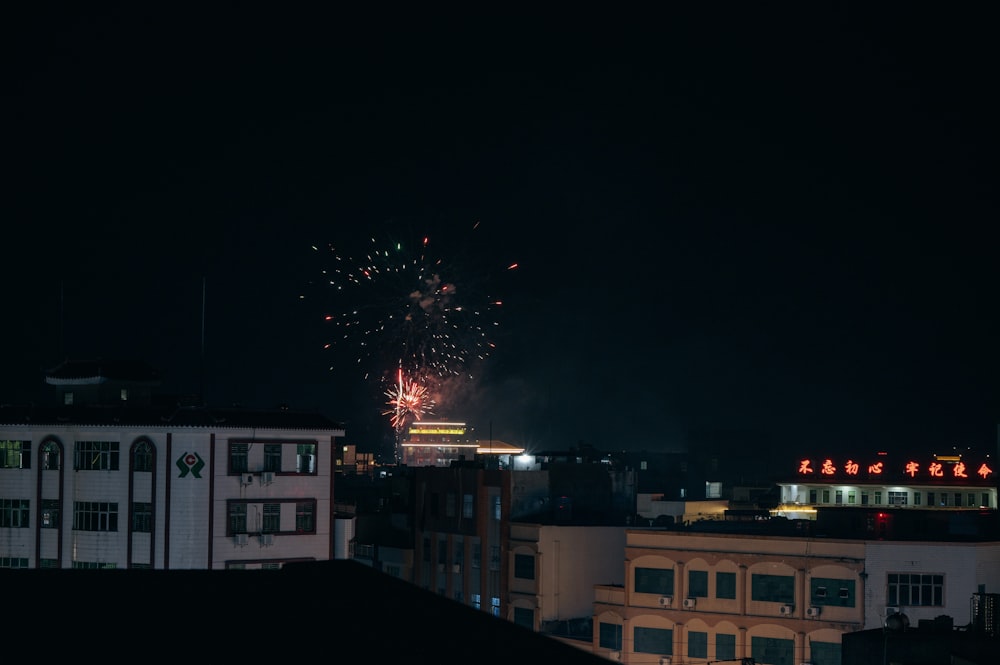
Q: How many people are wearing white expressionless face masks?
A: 0